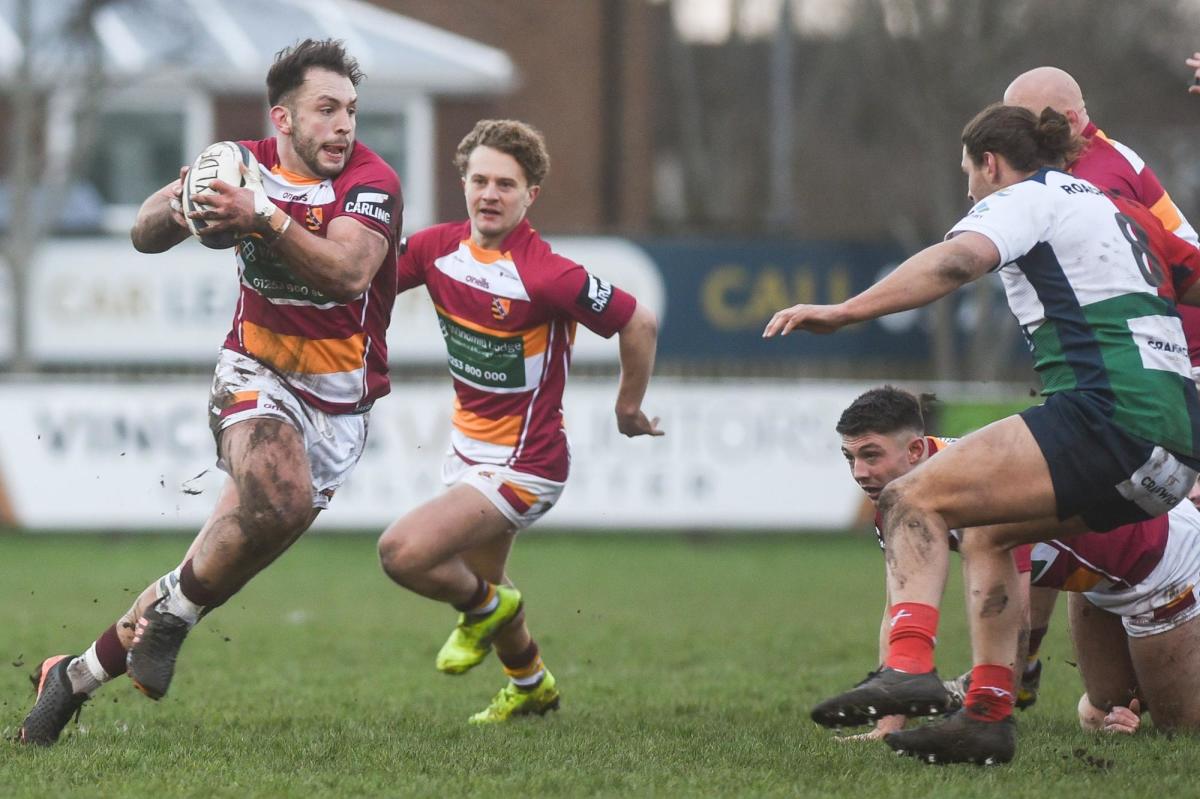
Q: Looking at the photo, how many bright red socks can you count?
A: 2